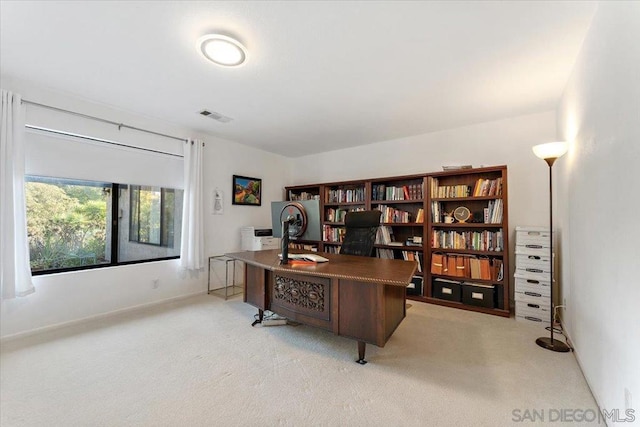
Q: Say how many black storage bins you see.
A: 3